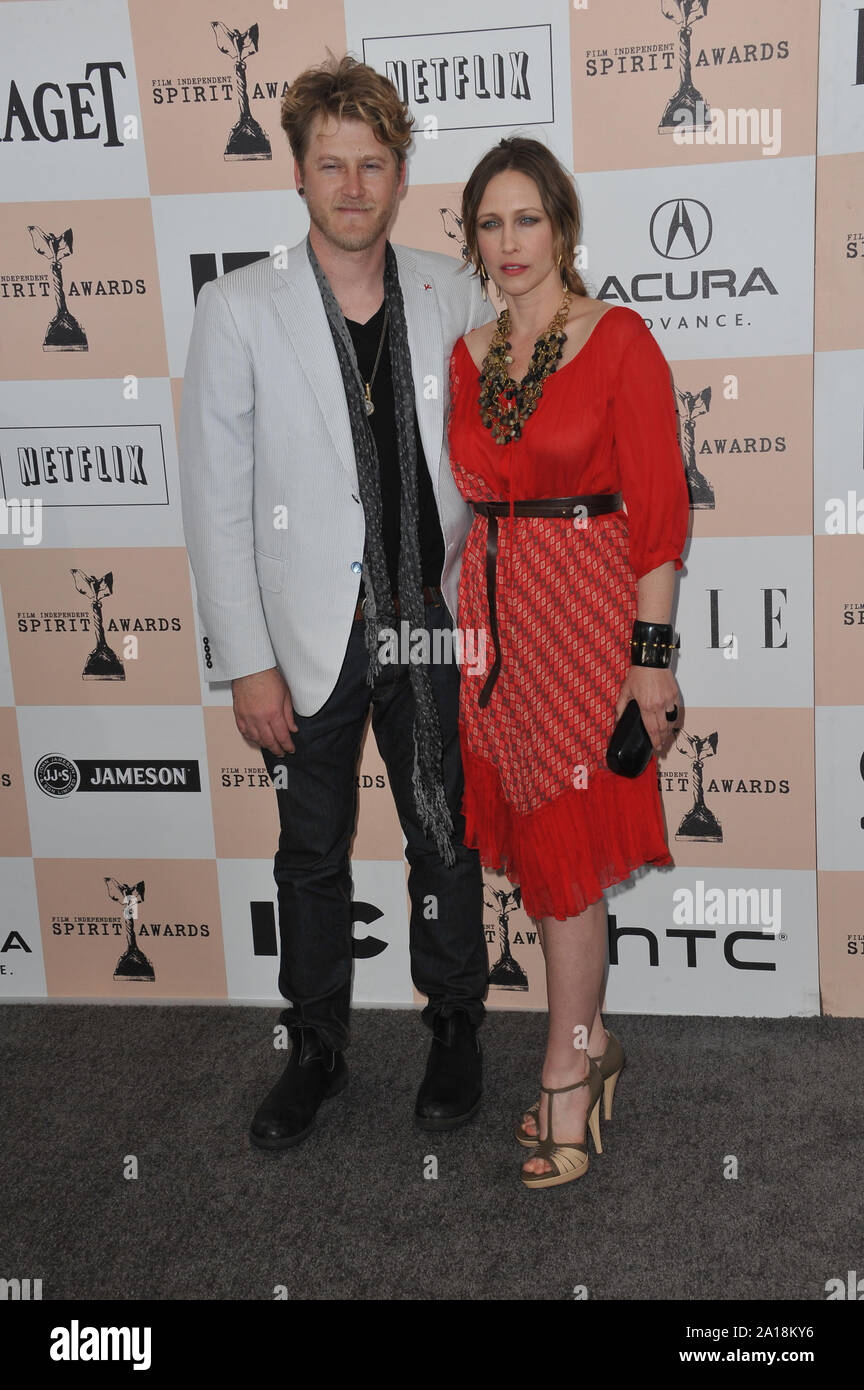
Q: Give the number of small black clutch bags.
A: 1